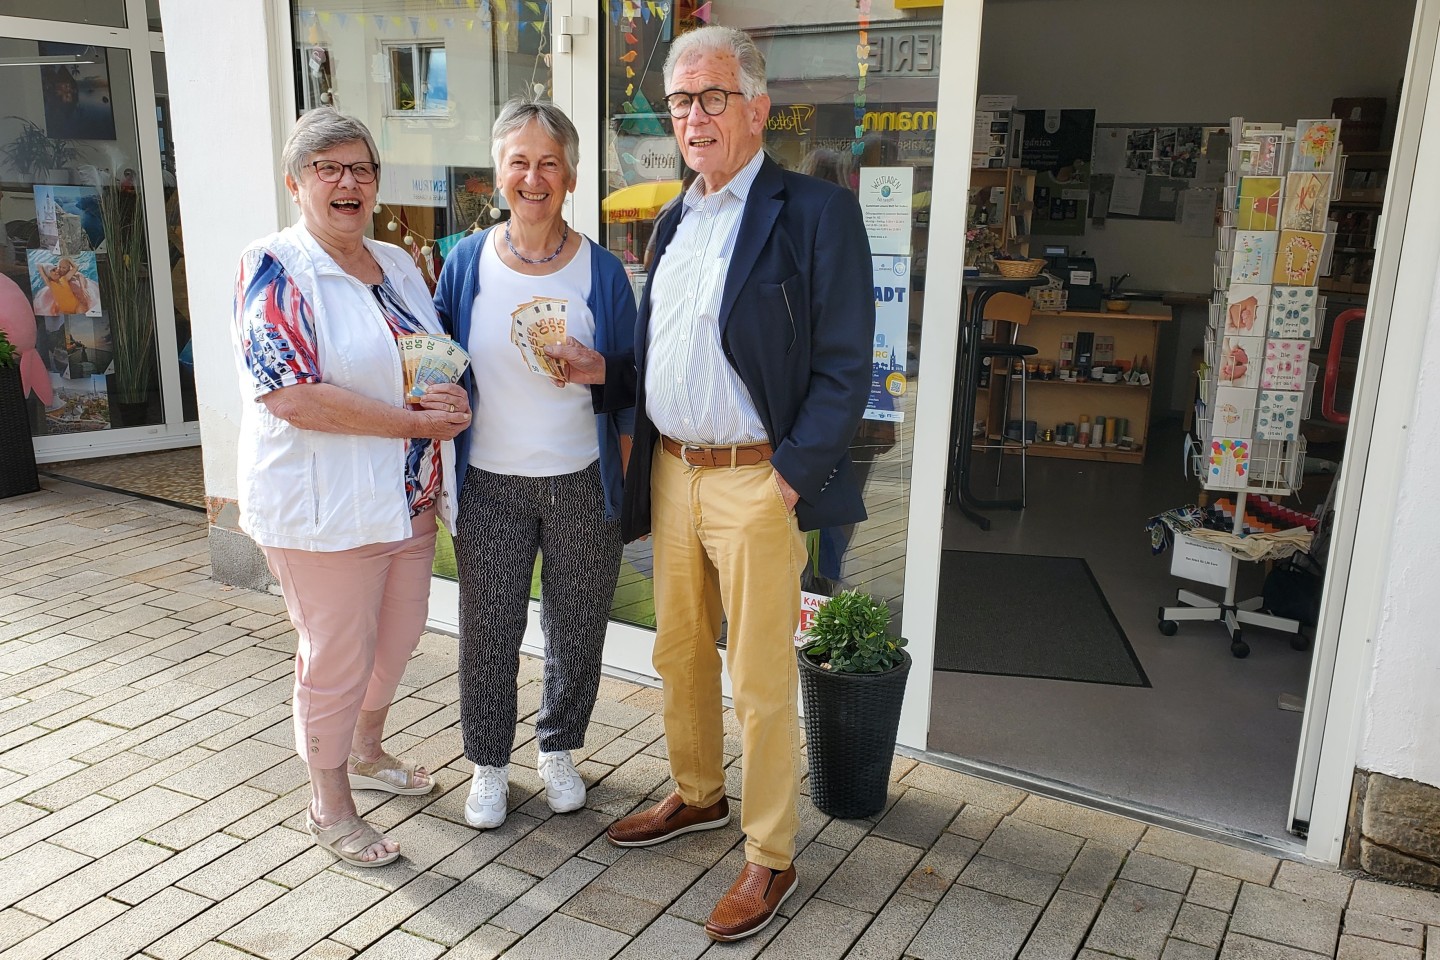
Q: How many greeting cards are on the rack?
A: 13